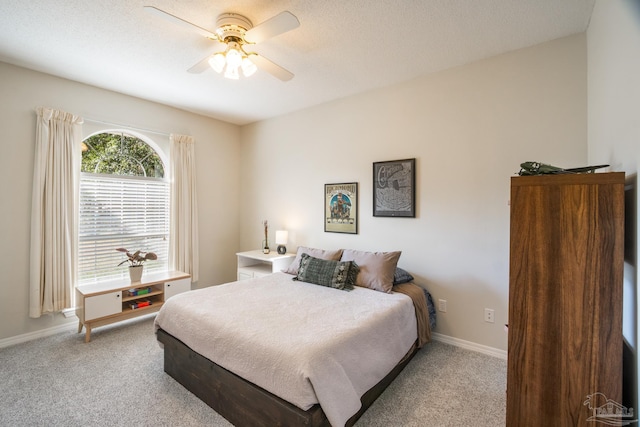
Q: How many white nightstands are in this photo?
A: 1